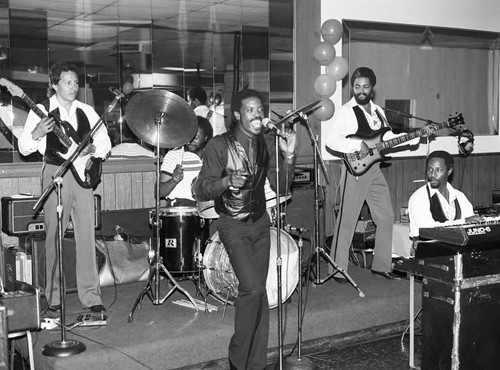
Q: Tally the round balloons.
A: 5